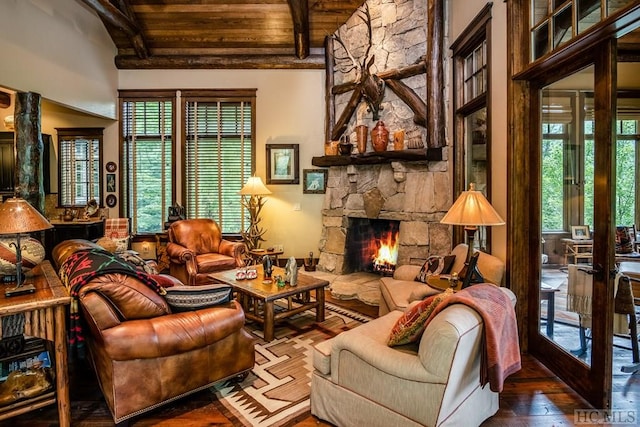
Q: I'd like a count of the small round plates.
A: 2